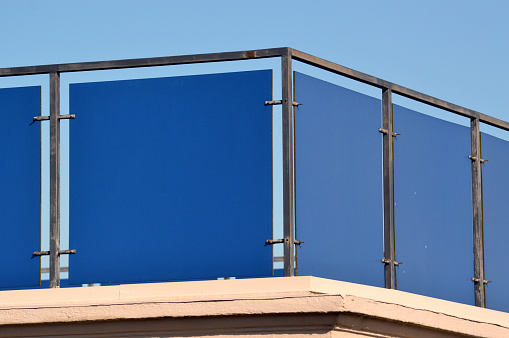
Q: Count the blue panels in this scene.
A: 5